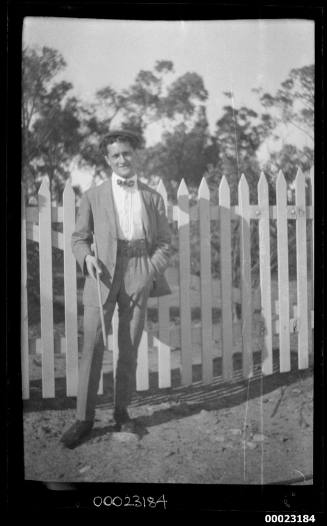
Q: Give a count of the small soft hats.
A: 1